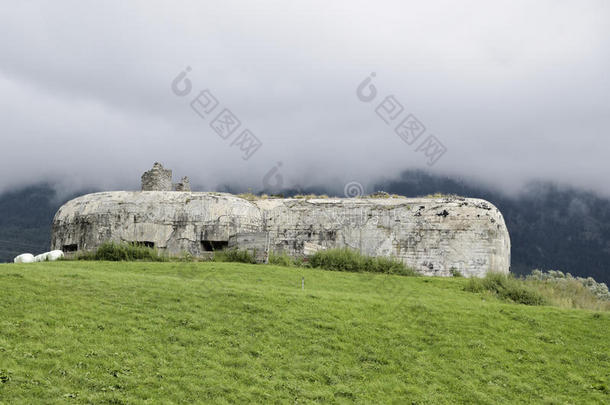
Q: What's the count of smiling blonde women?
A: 0